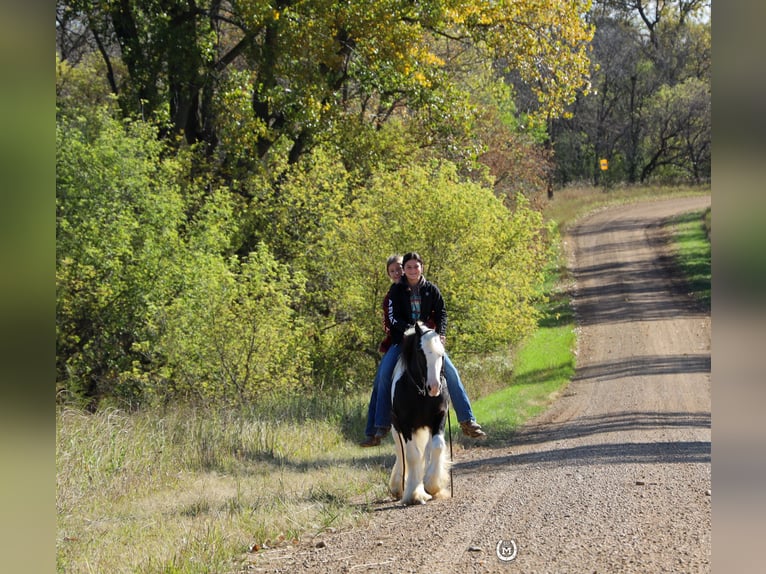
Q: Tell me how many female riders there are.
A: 2